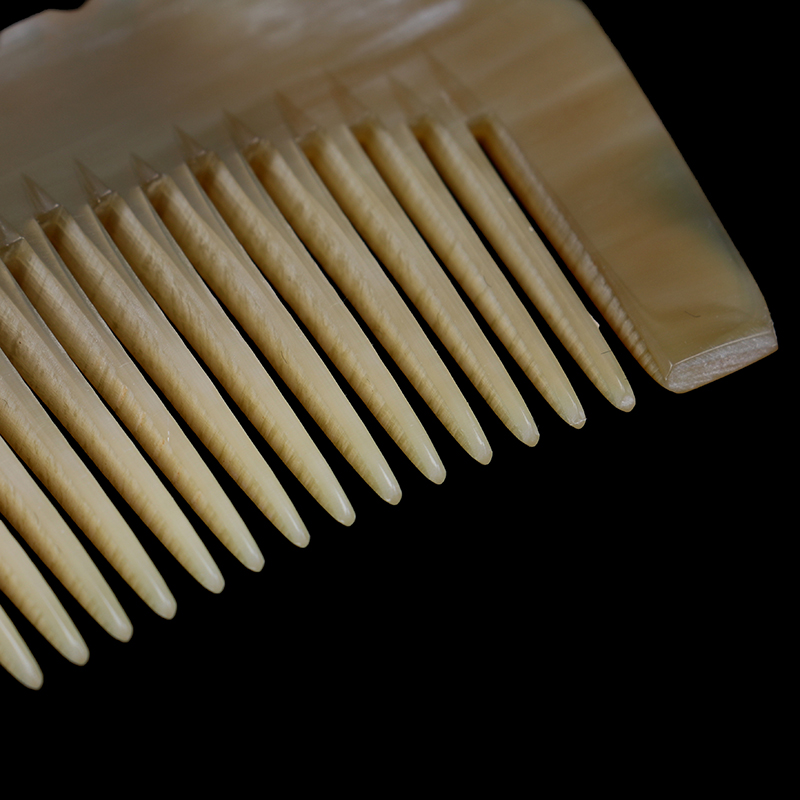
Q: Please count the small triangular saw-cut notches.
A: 10